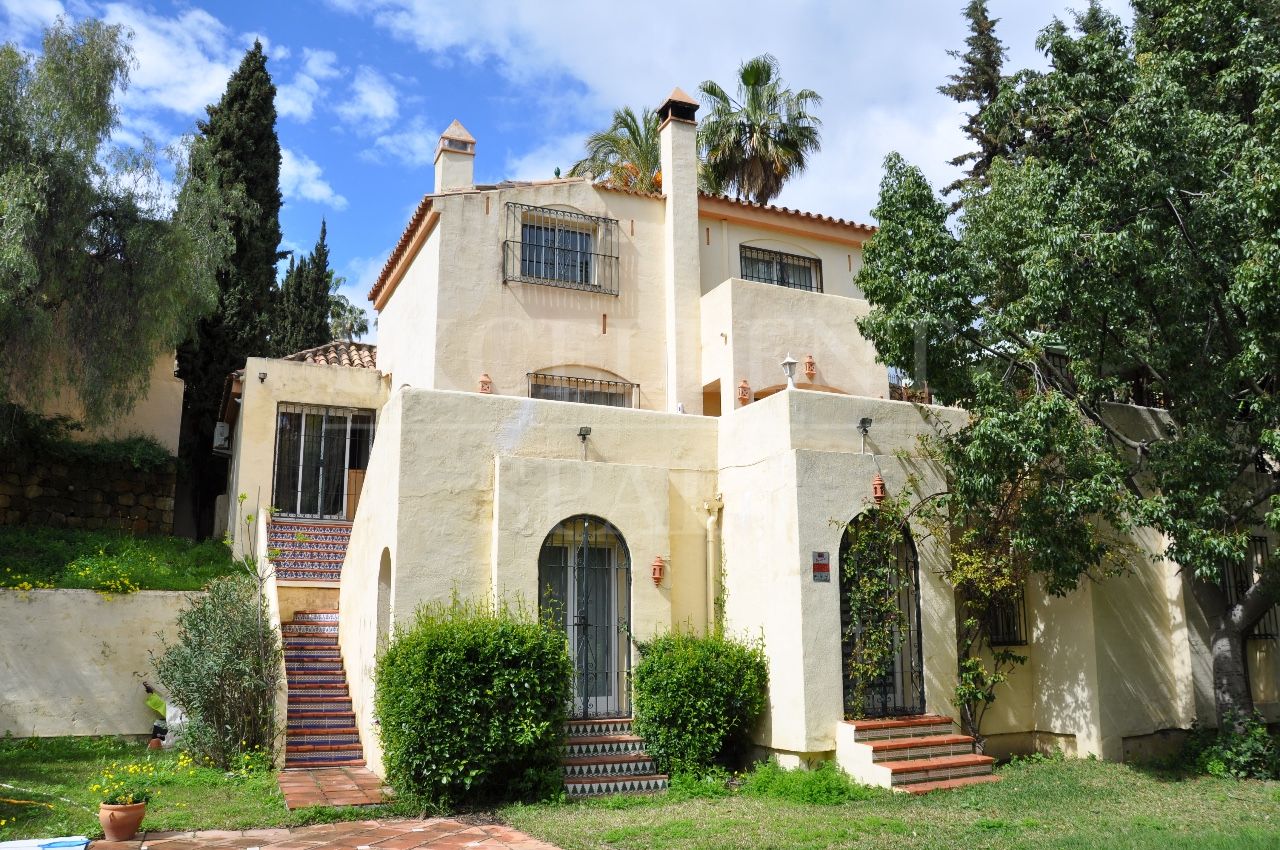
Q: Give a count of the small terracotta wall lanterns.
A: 5